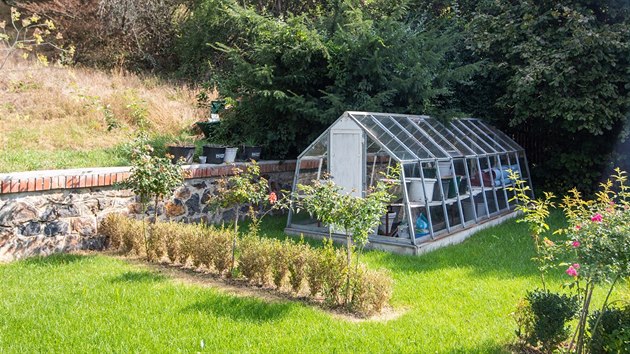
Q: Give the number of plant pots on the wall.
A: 5